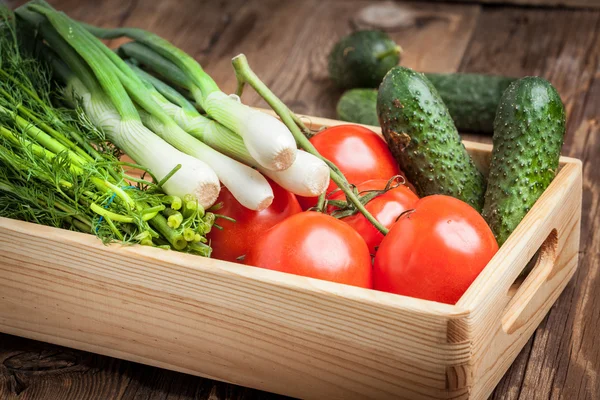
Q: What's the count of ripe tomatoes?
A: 5